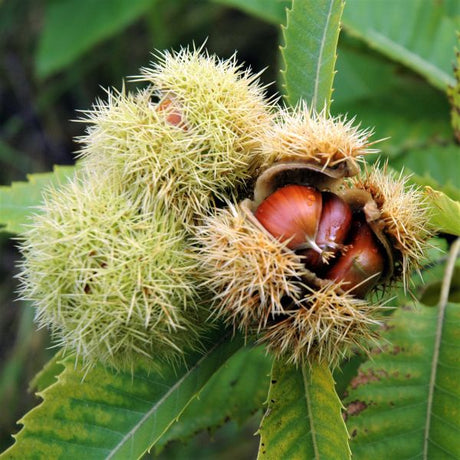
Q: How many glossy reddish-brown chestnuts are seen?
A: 3